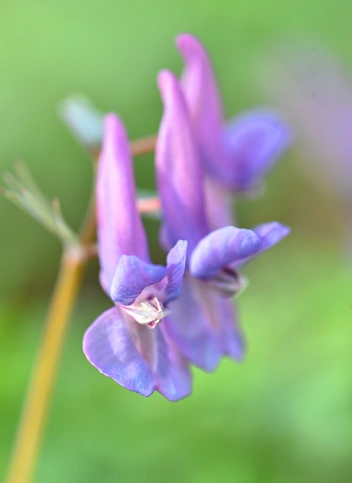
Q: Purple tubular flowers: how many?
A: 3